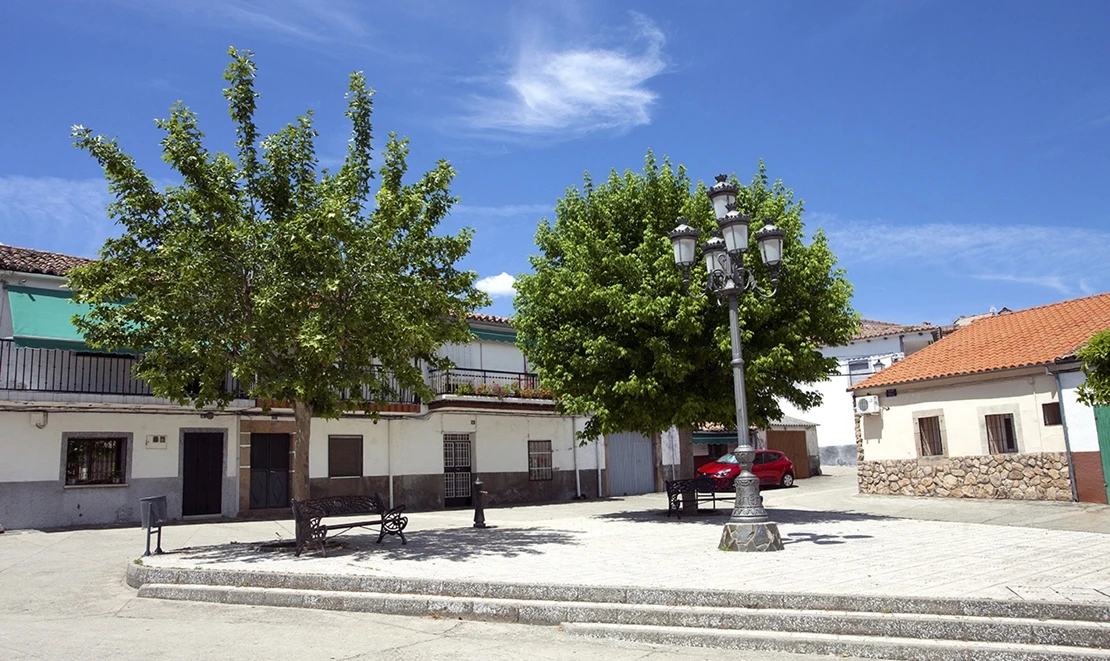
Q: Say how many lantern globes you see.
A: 5